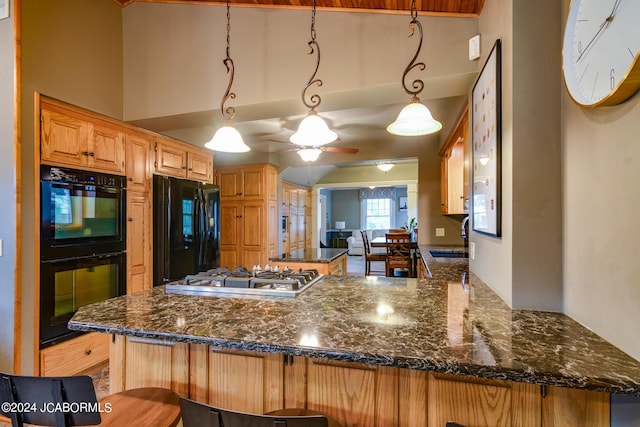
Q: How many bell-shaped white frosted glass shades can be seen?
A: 3